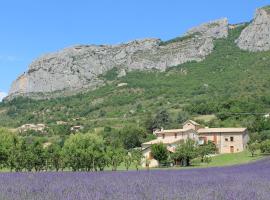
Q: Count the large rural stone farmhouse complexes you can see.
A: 1